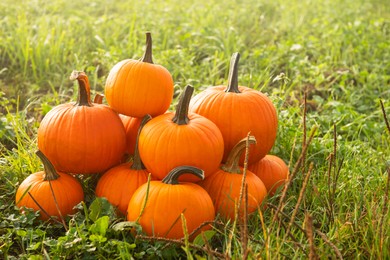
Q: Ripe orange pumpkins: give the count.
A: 10